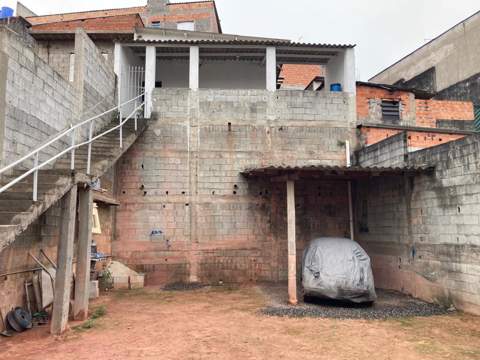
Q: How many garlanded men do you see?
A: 0